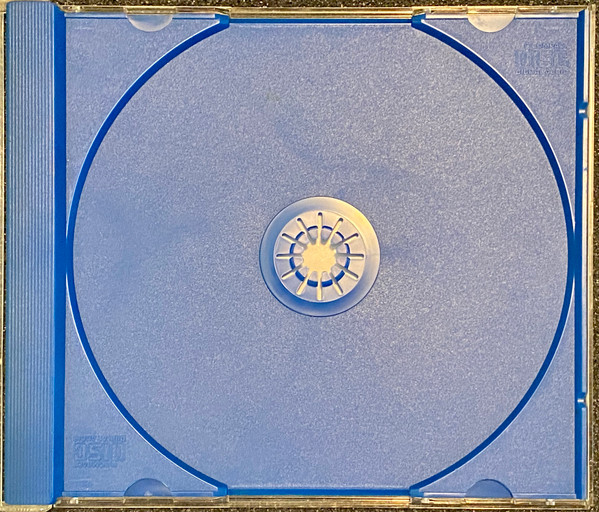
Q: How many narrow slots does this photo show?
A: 12